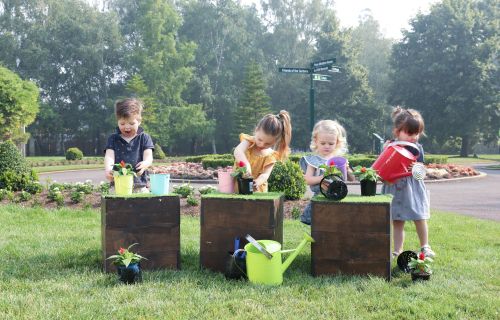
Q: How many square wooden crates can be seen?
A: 3